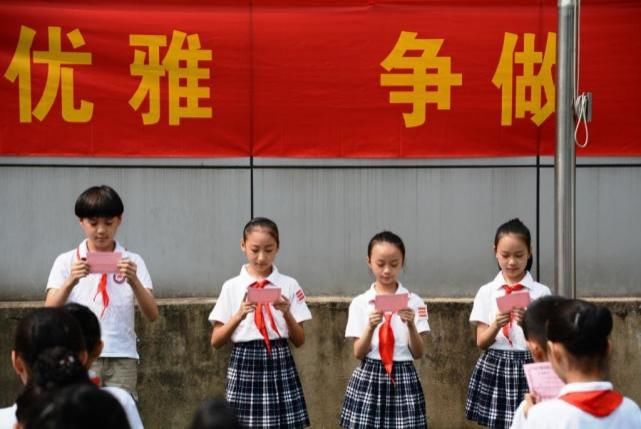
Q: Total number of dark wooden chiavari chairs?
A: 0